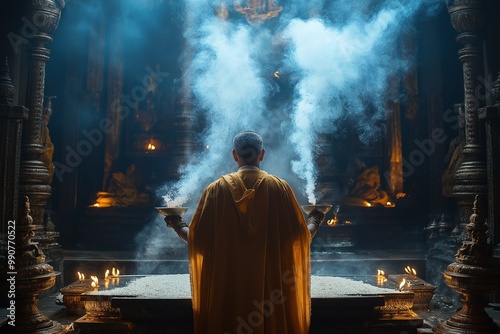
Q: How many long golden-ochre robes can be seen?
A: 1